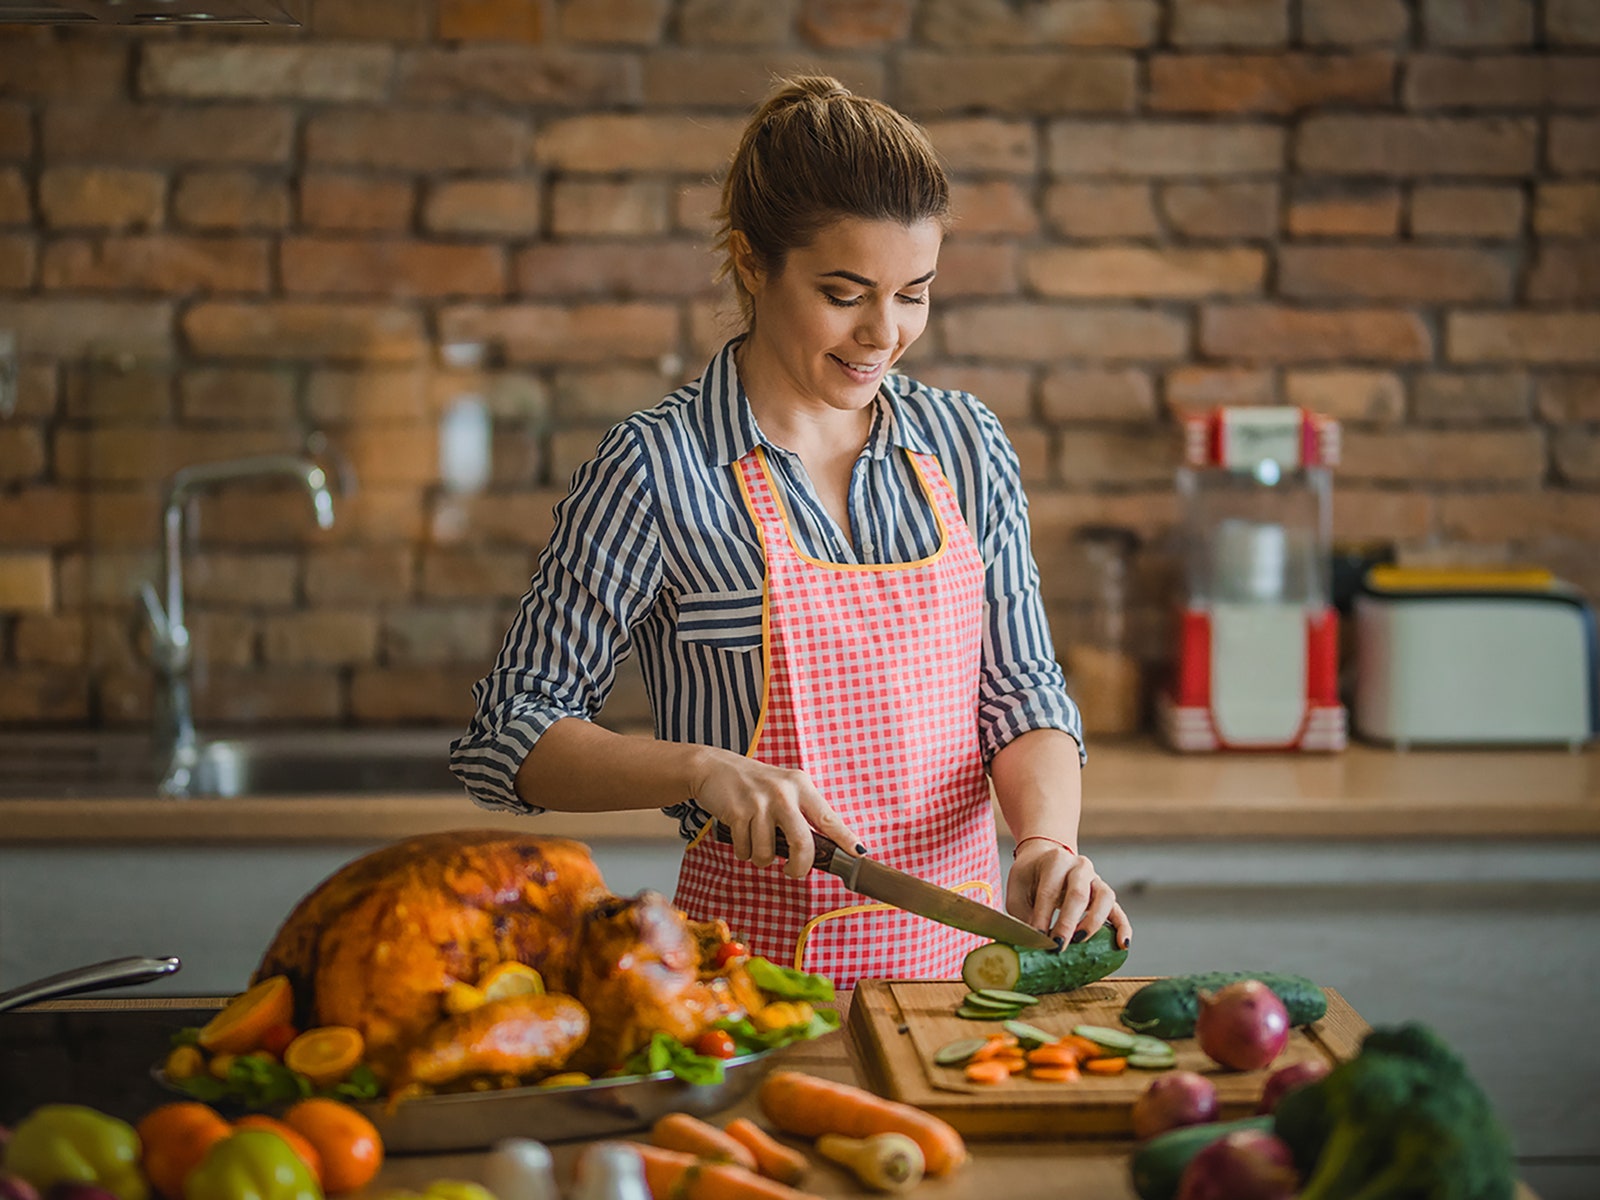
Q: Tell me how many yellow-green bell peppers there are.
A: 2